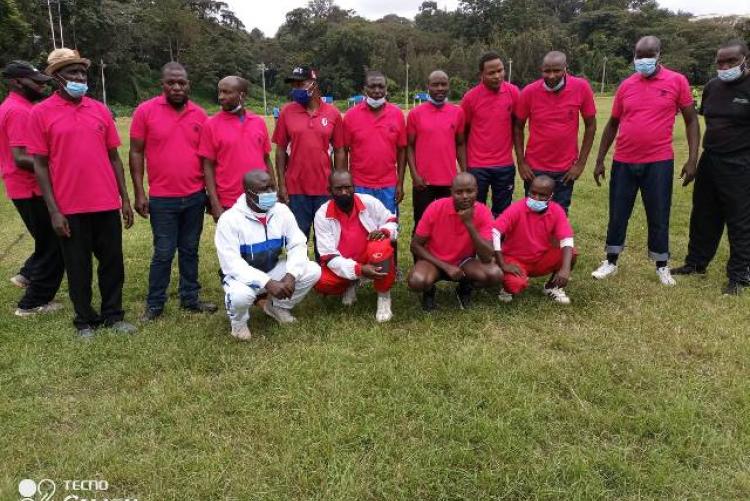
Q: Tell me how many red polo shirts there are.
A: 1